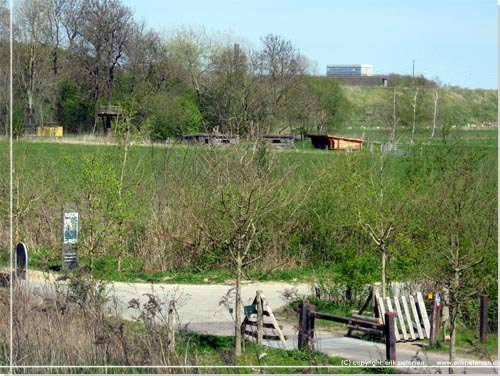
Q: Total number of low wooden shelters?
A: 3